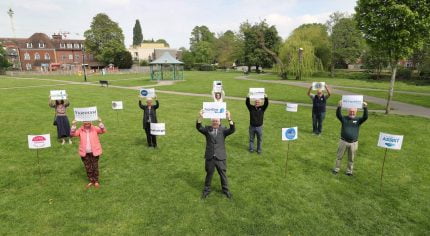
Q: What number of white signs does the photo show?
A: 14